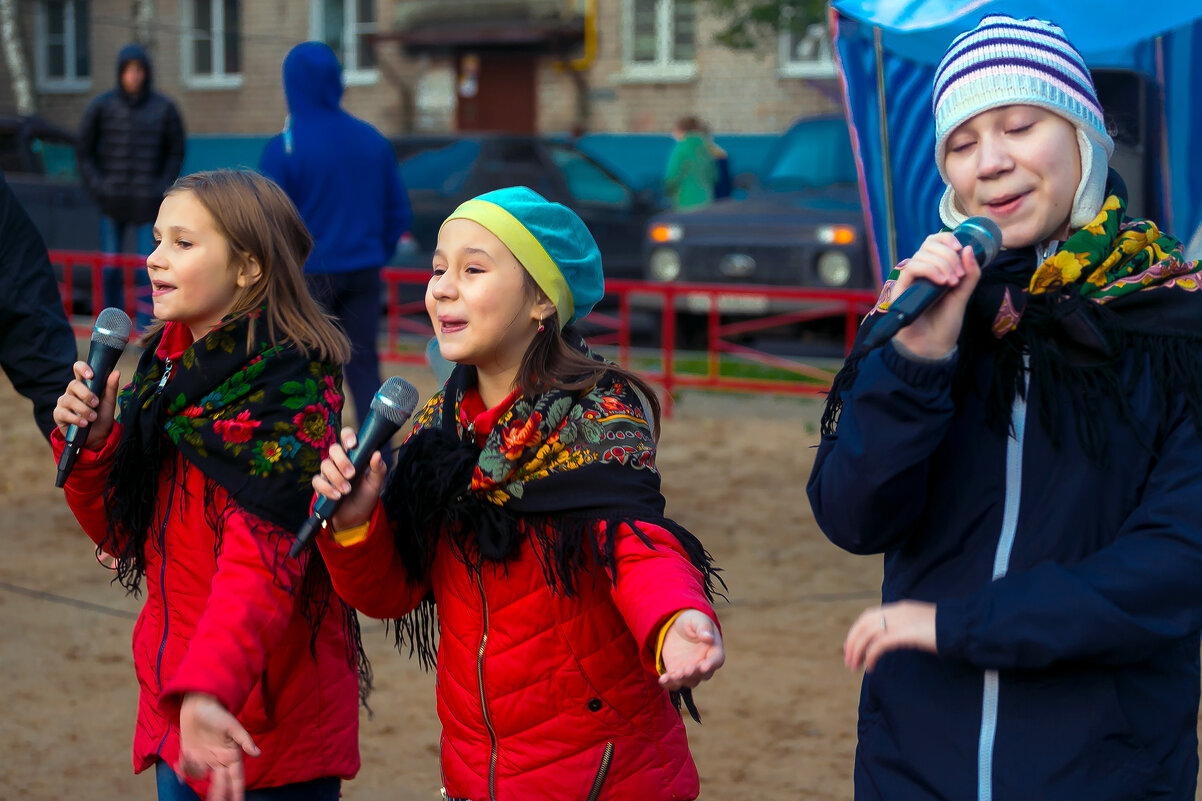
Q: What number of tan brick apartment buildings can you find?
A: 1